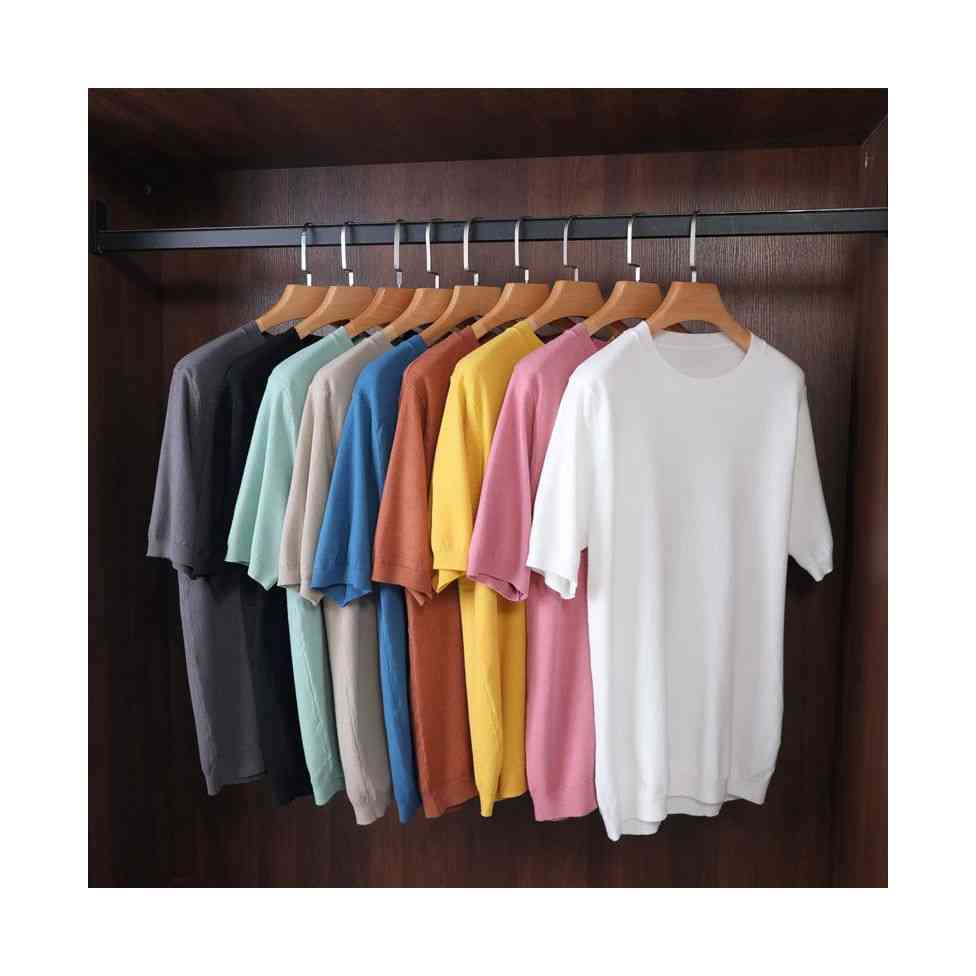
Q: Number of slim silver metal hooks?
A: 9